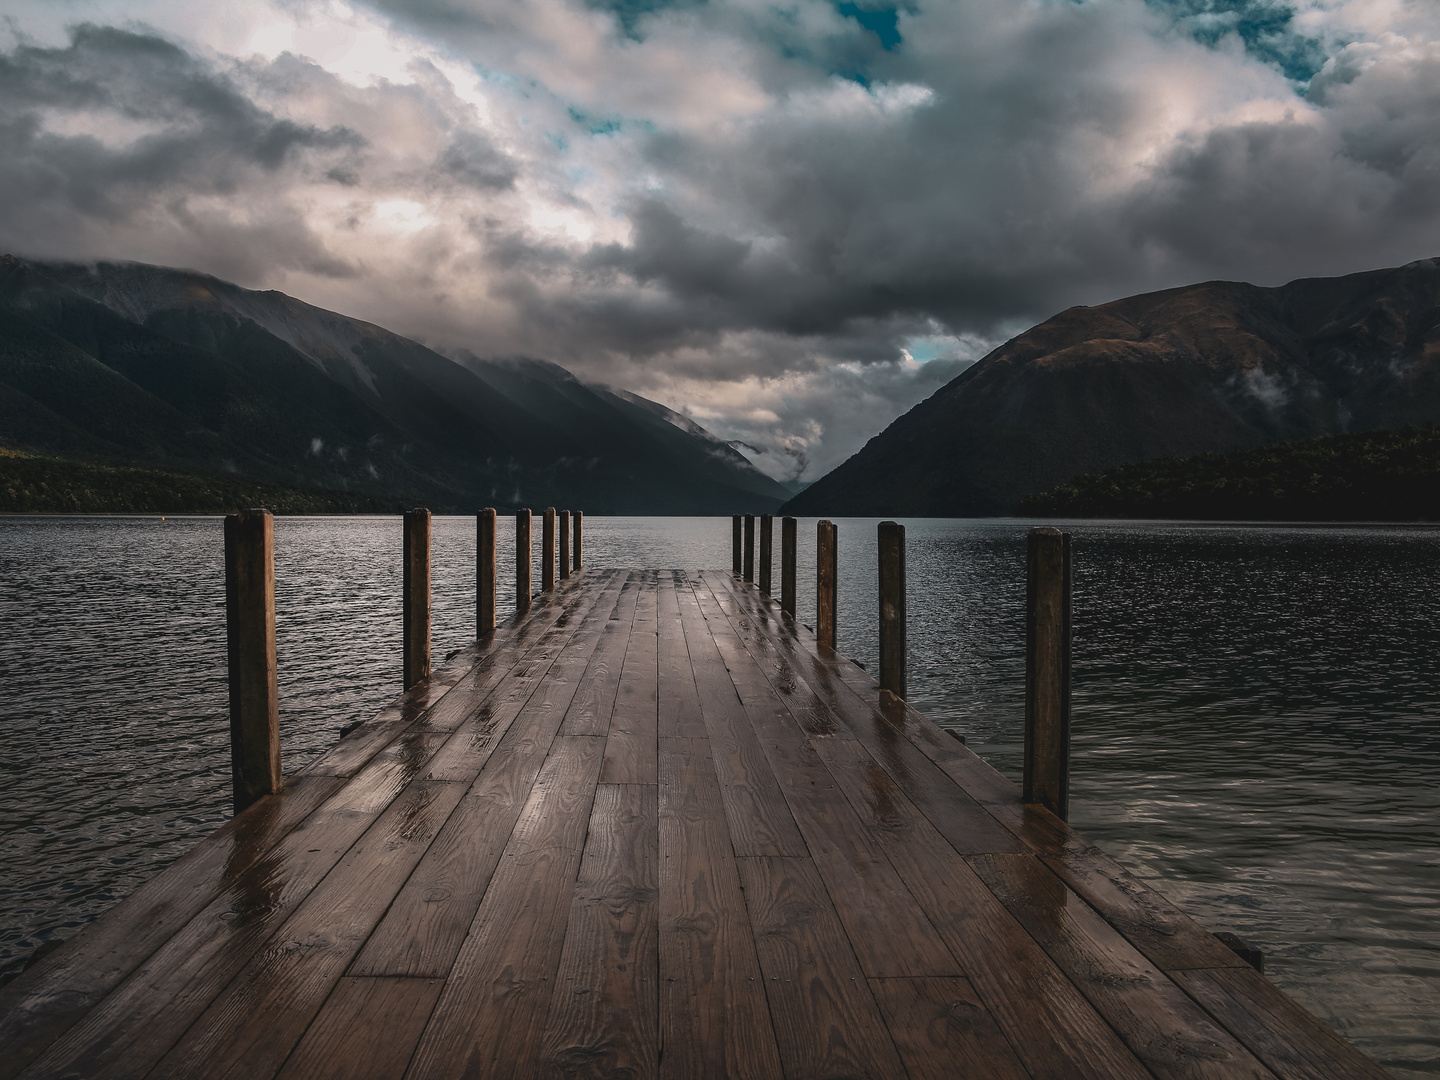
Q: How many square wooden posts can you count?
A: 14